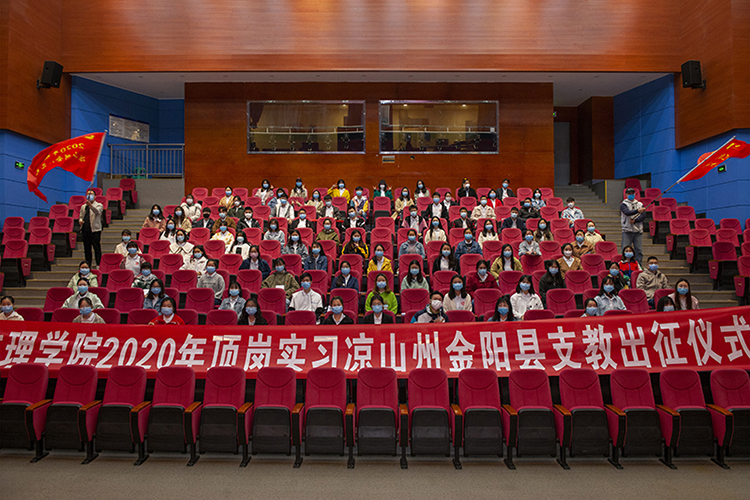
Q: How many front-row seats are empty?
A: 15